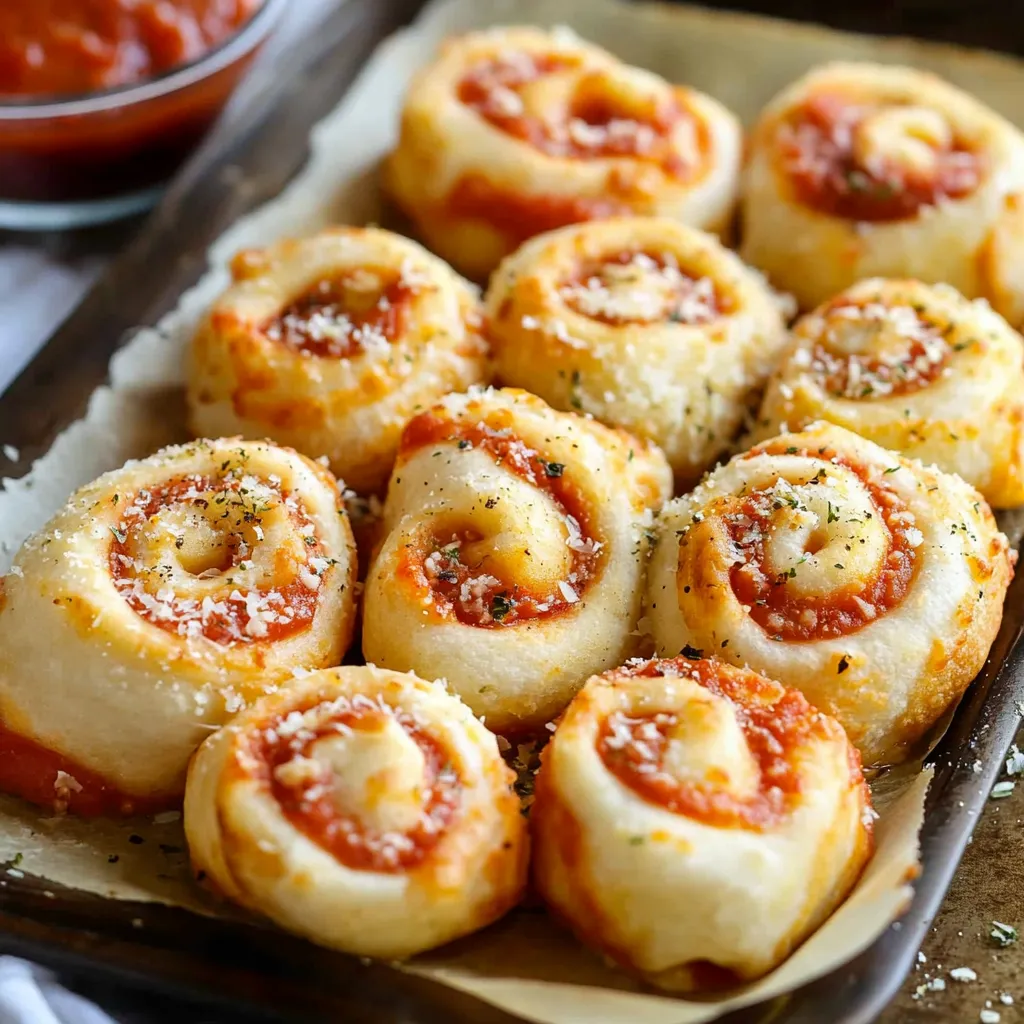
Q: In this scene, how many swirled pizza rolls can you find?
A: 10